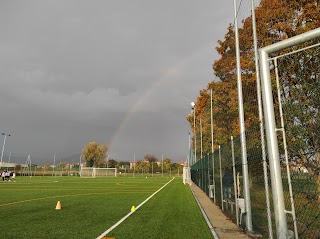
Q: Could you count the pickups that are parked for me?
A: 0